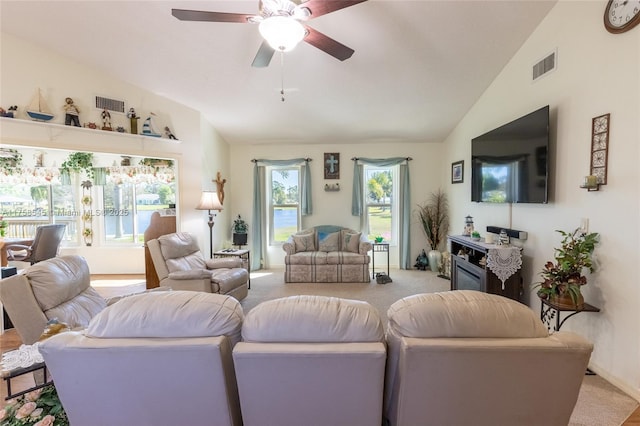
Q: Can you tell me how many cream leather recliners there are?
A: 2